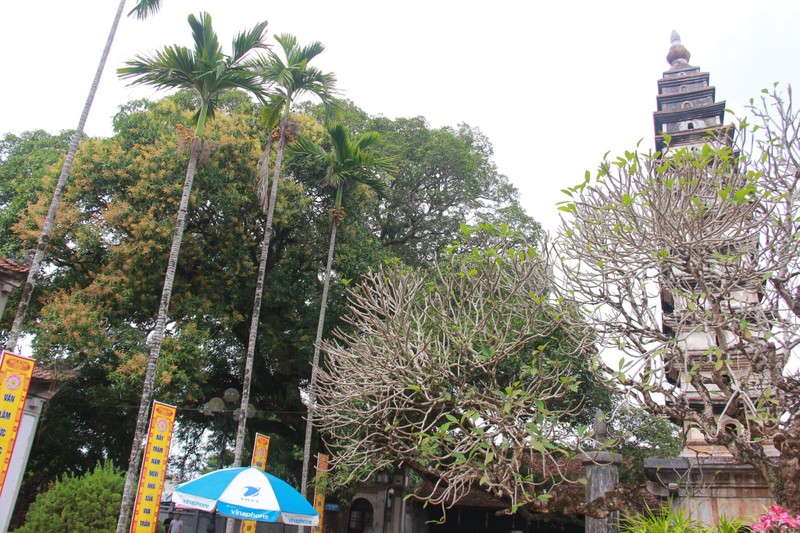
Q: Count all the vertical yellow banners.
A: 4